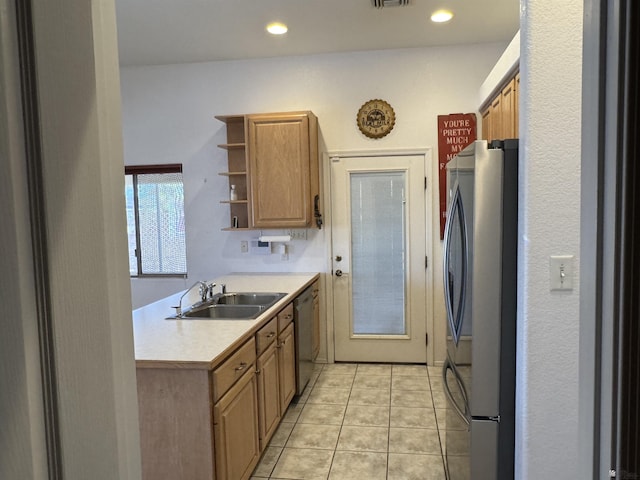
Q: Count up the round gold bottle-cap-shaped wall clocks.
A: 1